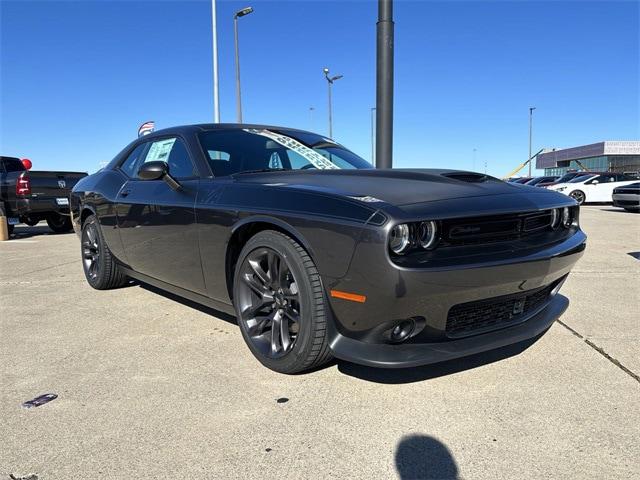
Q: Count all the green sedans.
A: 0